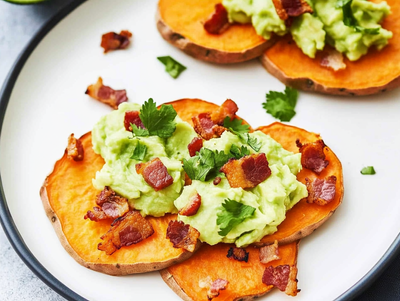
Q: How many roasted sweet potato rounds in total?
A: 6